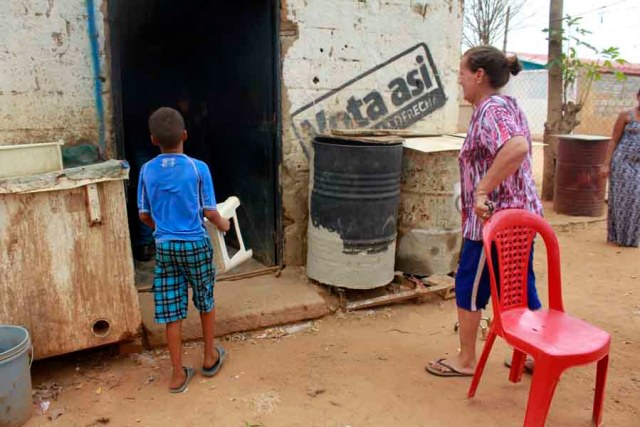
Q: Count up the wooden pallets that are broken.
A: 1